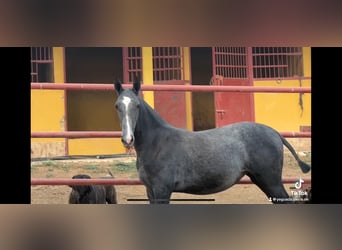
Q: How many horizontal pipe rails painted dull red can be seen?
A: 3